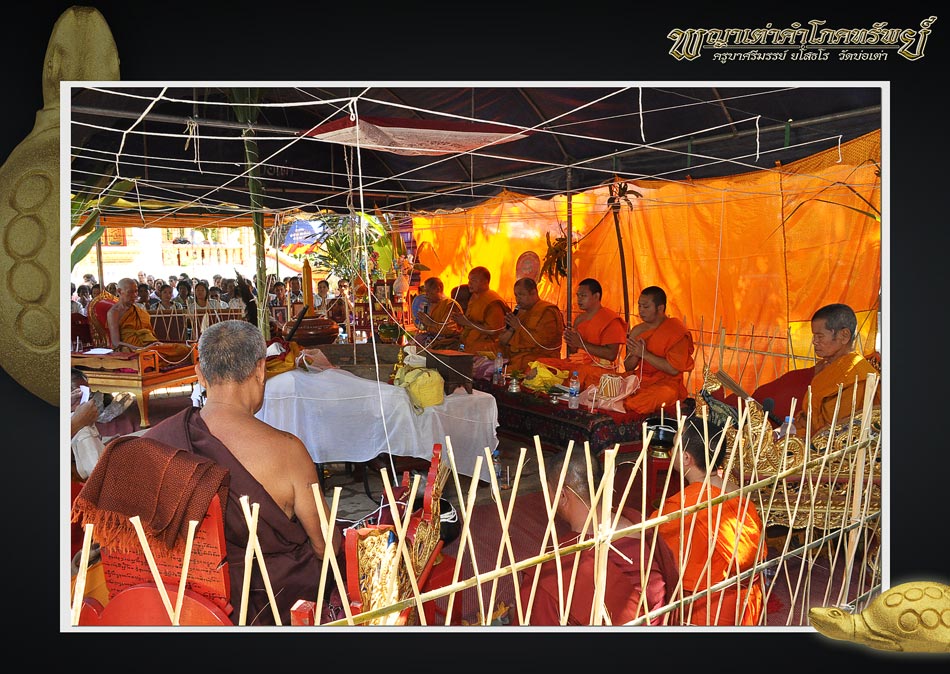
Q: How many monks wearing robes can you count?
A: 10